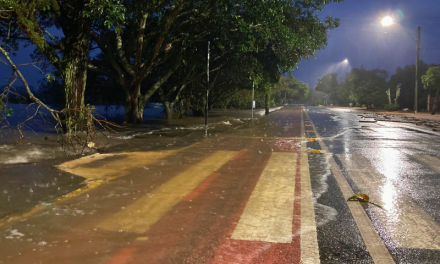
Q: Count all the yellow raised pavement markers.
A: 5